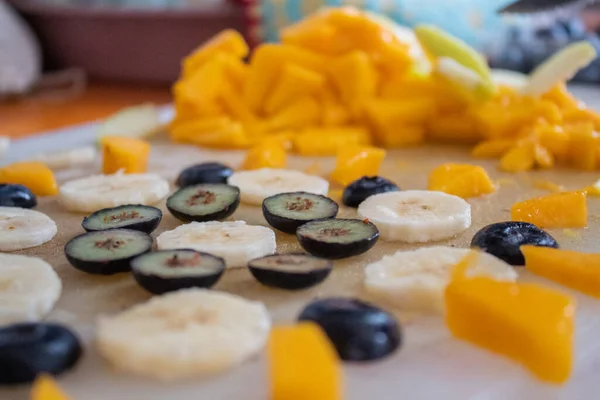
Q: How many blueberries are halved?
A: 7